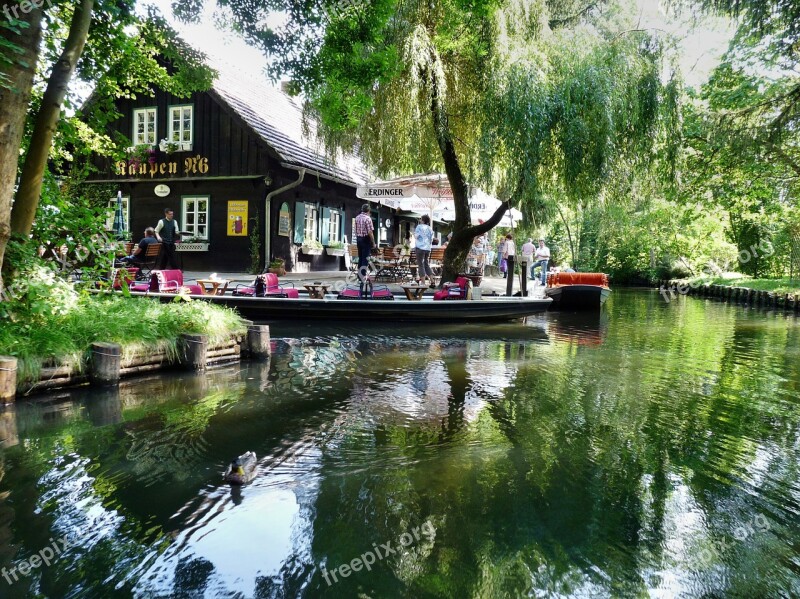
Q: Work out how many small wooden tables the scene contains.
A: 3